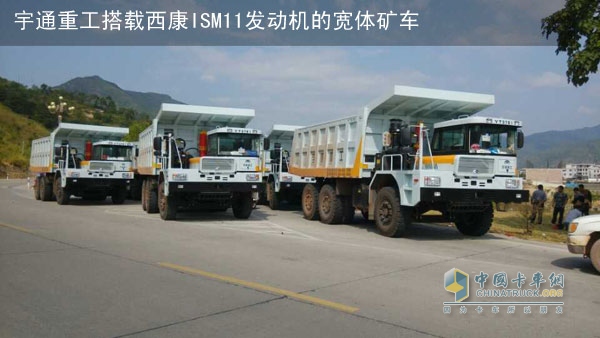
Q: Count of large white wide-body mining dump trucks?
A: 4